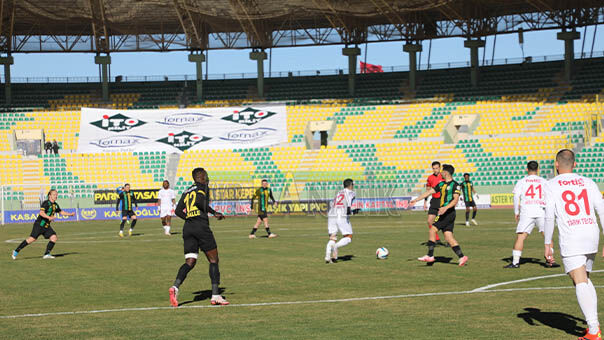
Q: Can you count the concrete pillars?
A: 8